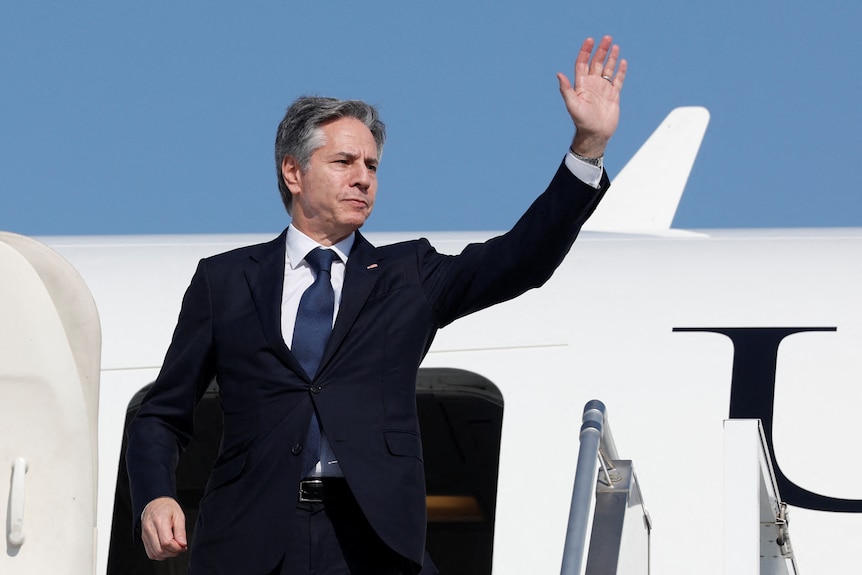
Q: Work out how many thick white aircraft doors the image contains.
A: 1